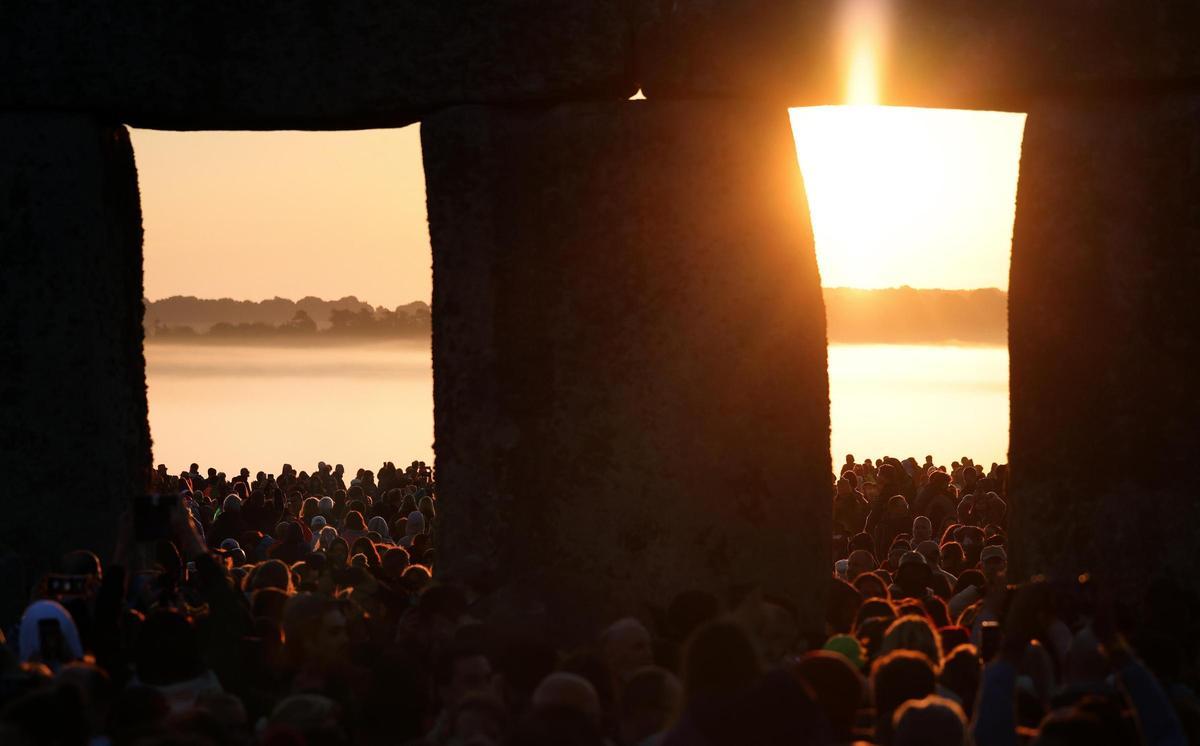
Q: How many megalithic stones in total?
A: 5